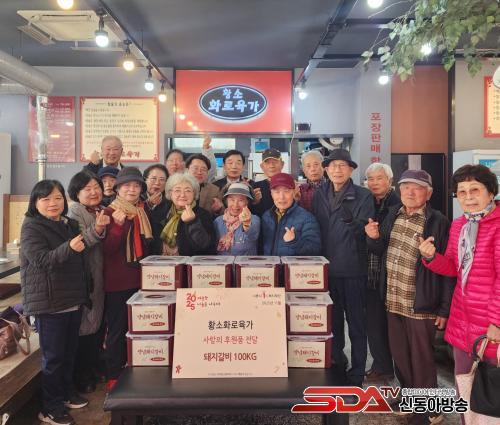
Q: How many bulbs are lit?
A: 9